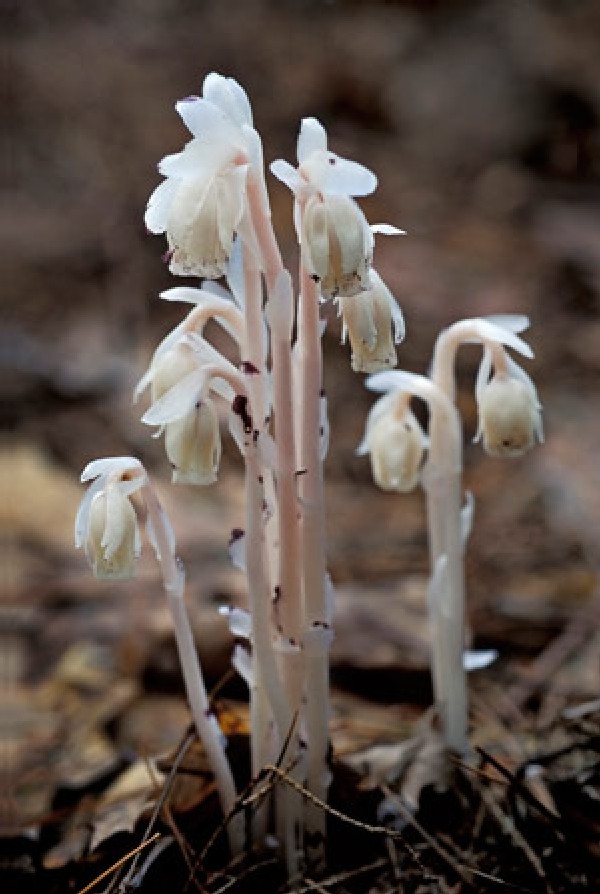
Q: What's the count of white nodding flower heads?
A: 8